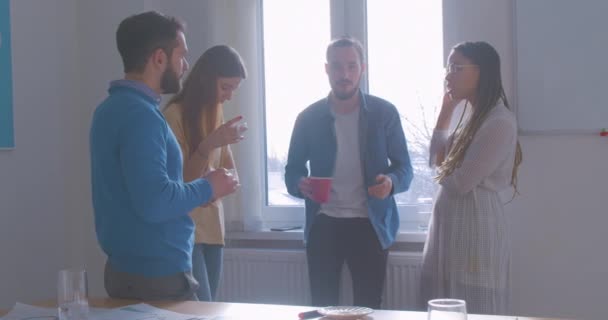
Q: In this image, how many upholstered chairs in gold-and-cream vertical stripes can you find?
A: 0